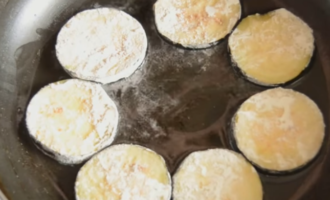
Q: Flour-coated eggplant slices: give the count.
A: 7